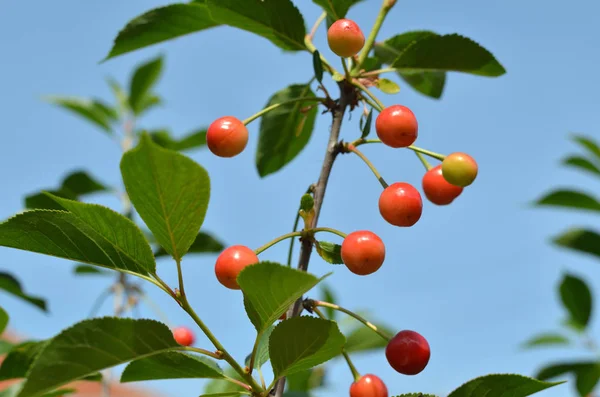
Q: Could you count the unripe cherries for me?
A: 1